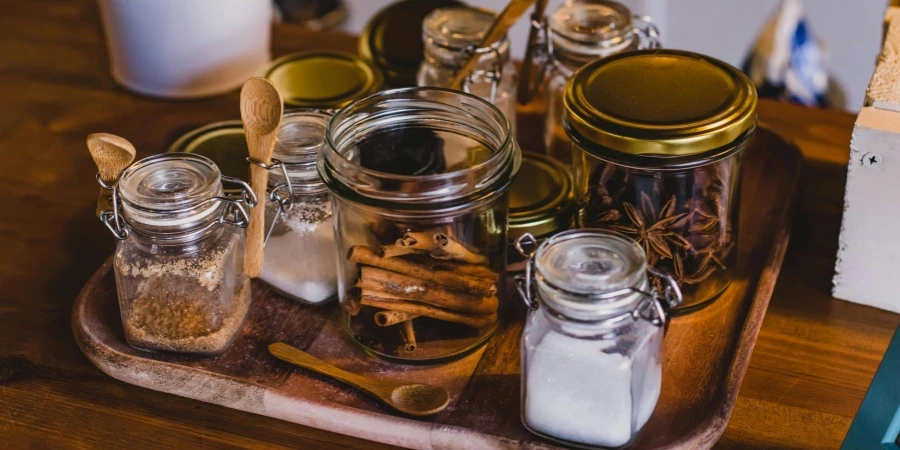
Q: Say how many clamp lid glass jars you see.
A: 5